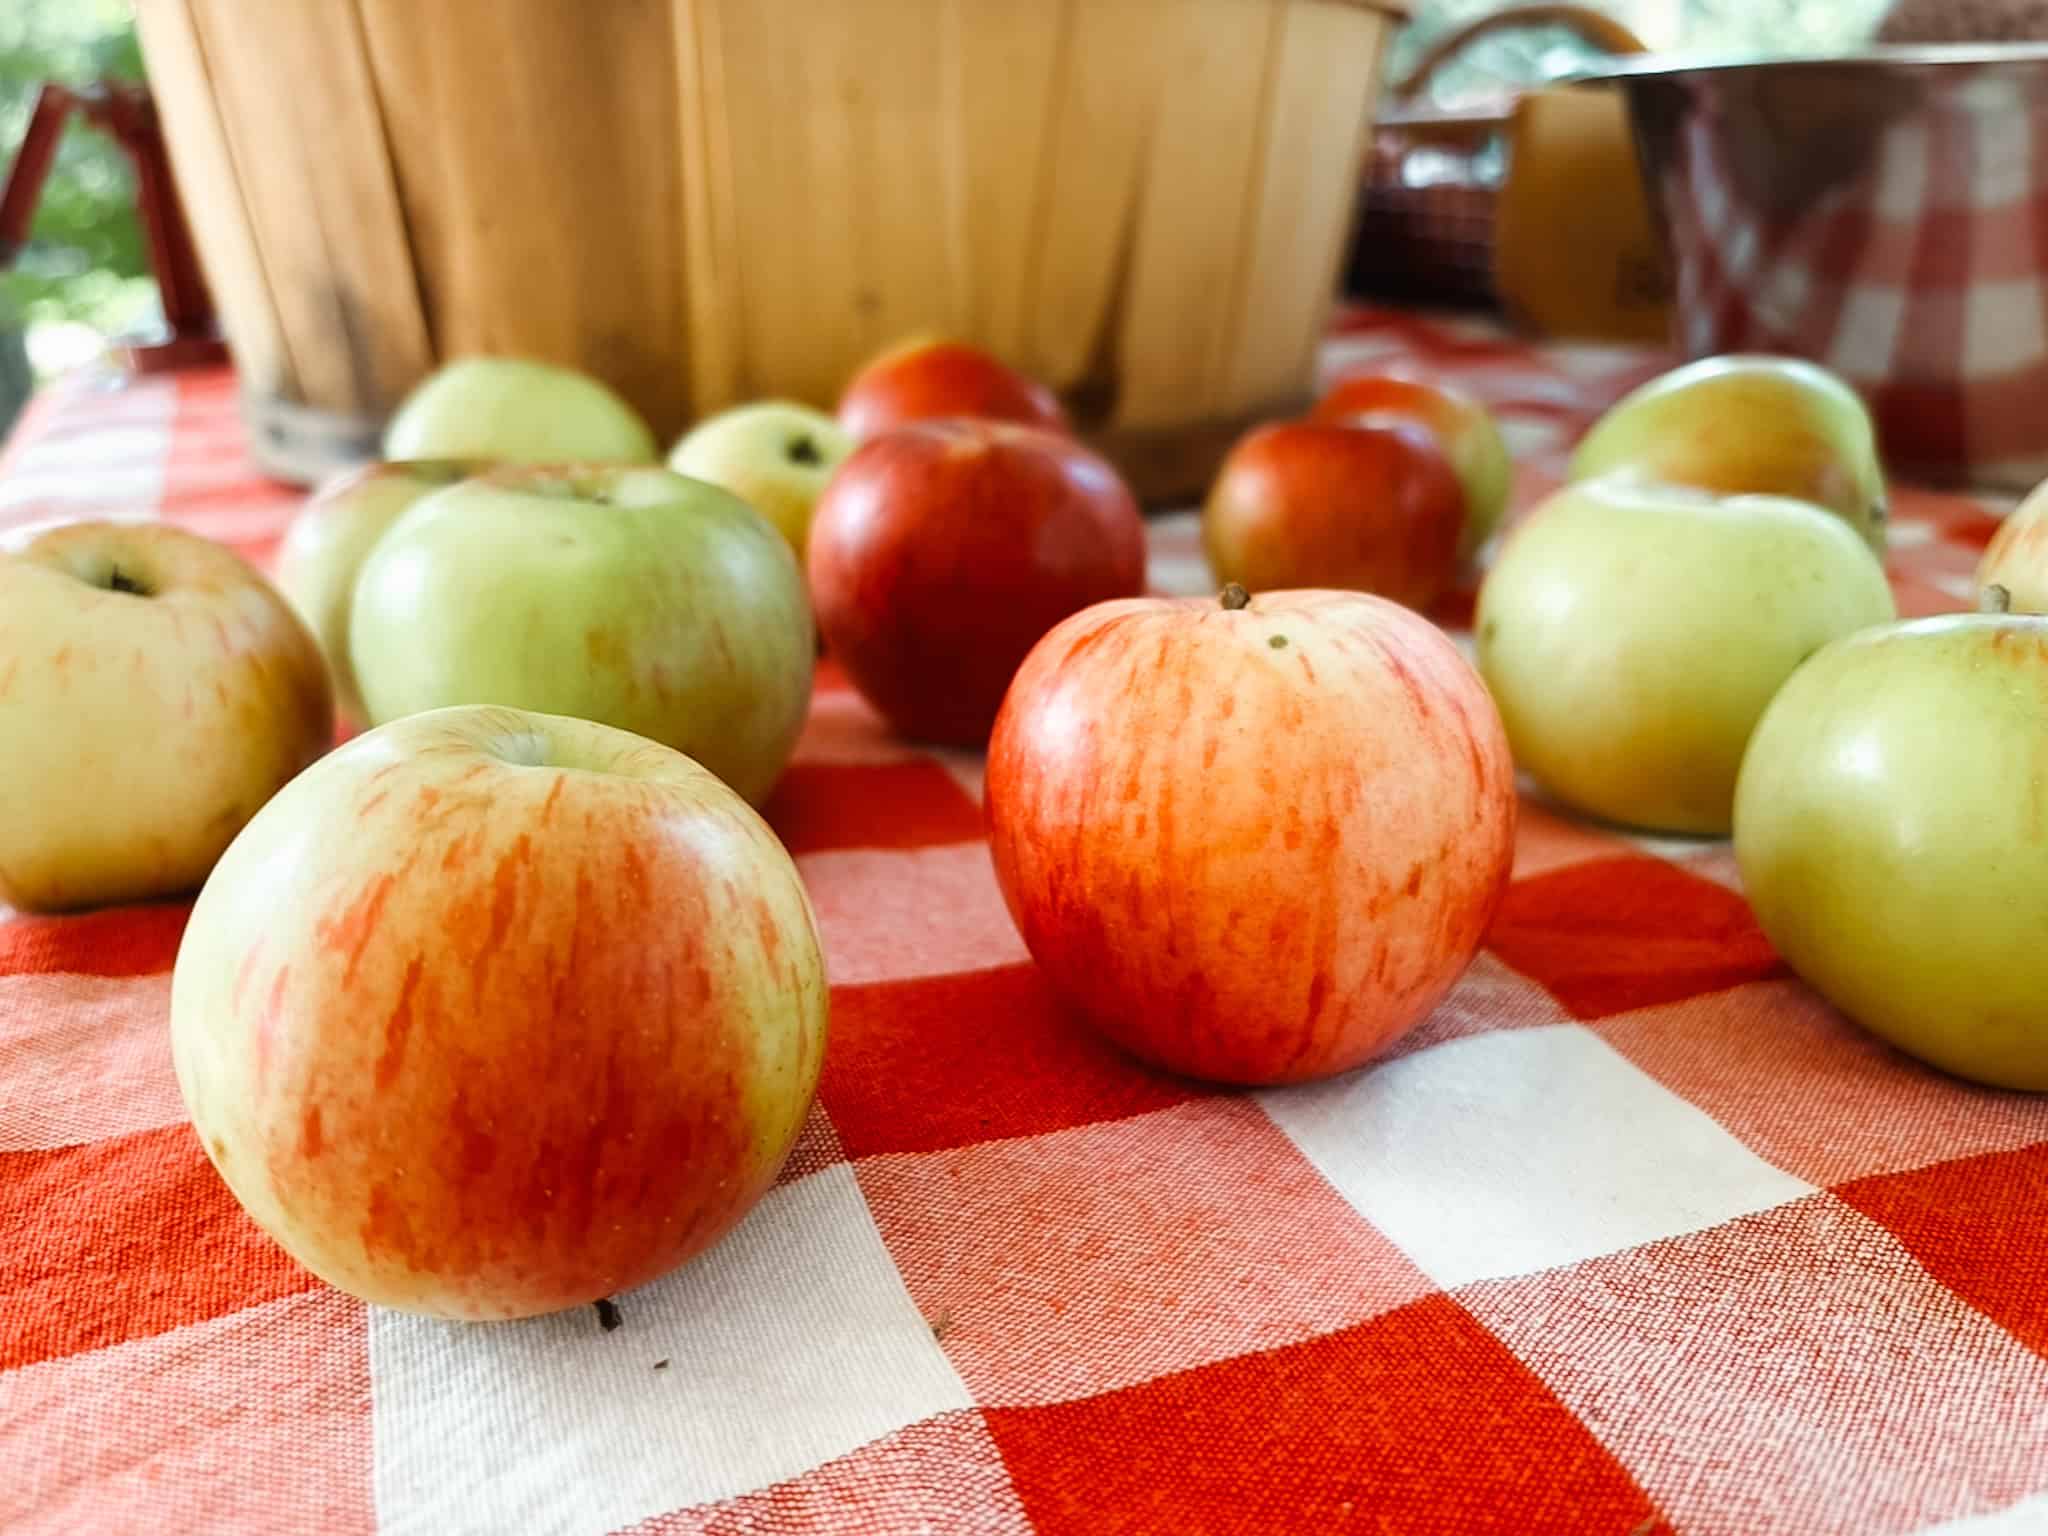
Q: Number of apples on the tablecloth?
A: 15